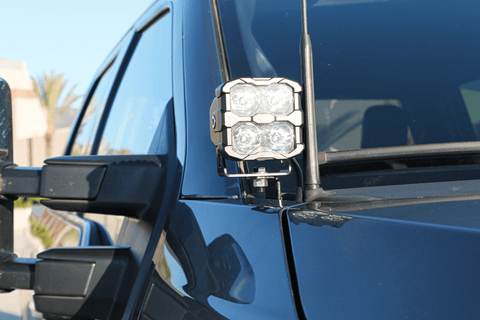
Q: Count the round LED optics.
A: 4